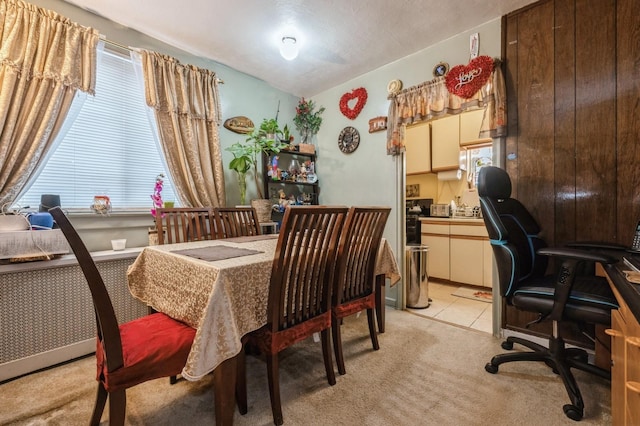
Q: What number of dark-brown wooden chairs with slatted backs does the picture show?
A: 5